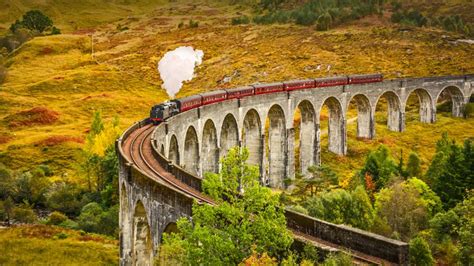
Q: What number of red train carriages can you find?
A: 7